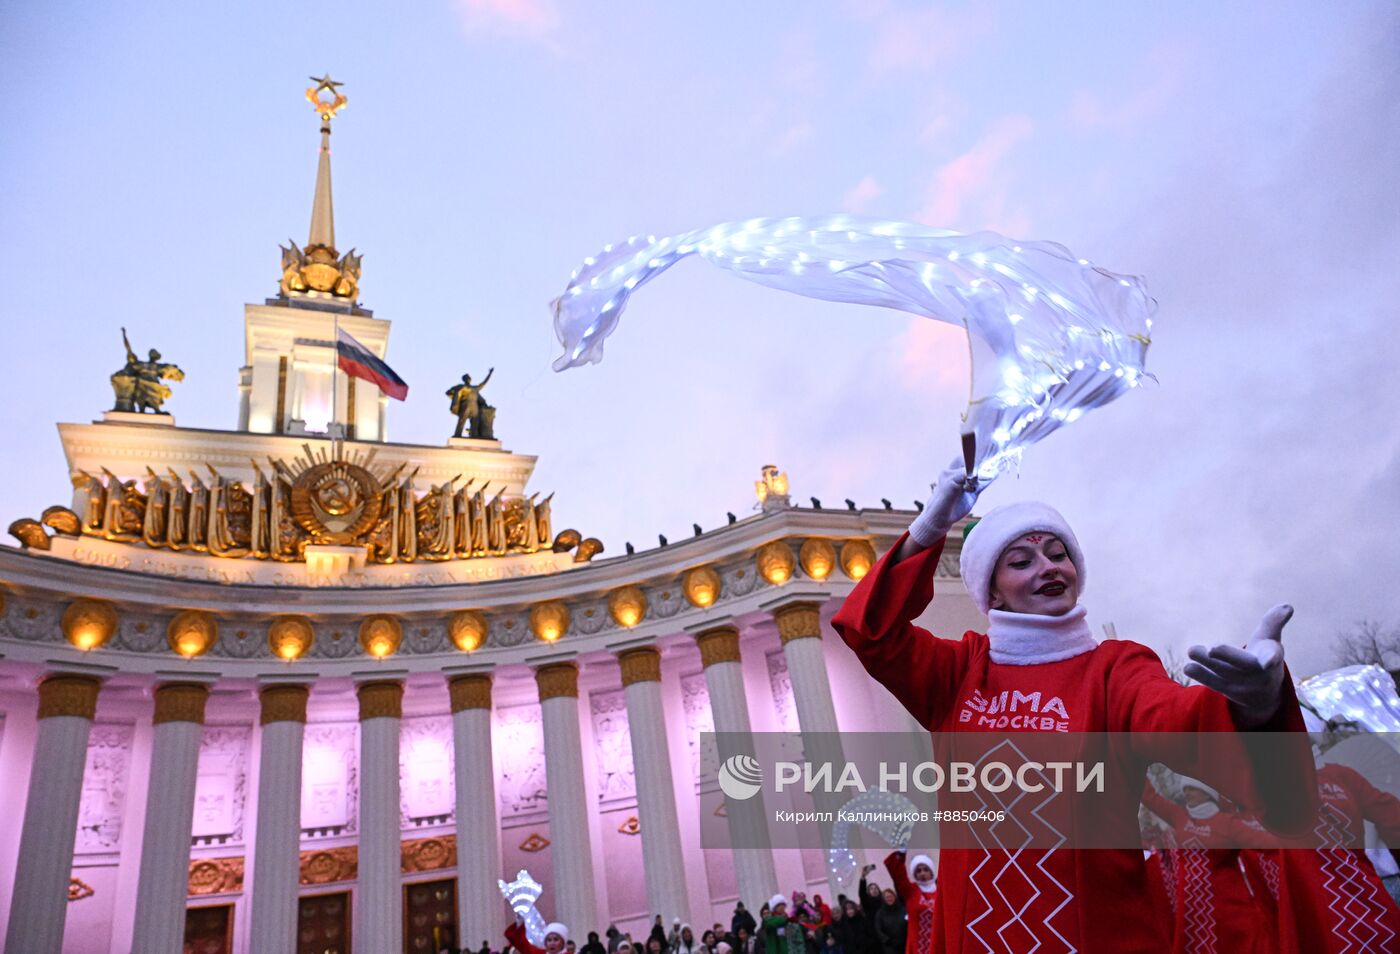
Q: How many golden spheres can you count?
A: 11